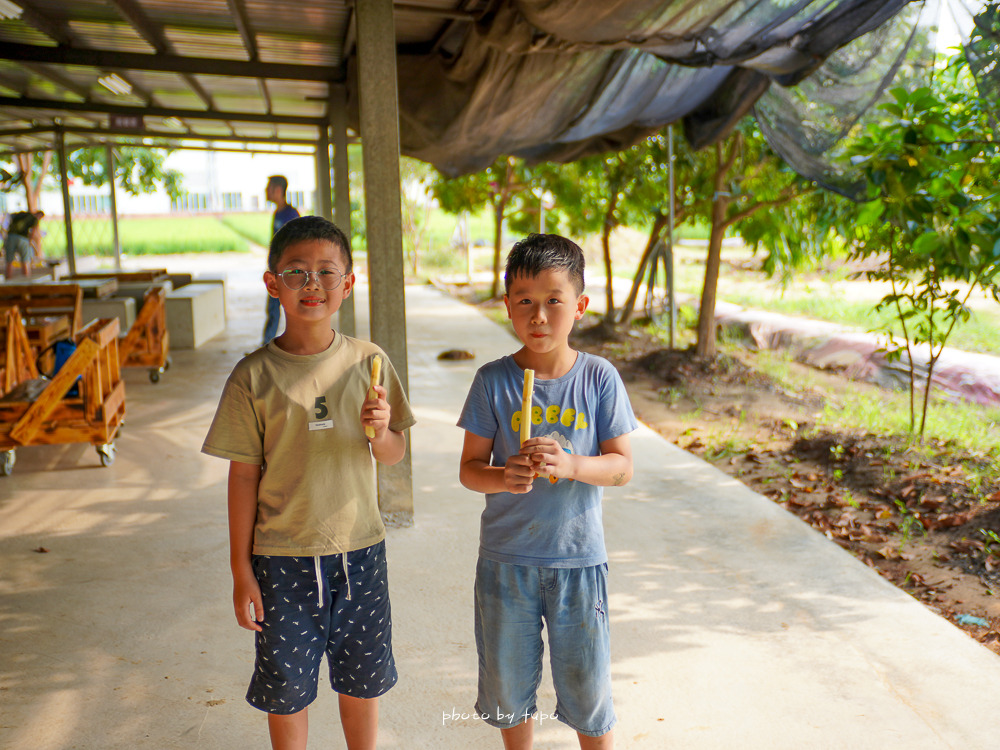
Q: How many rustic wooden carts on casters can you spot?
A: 2